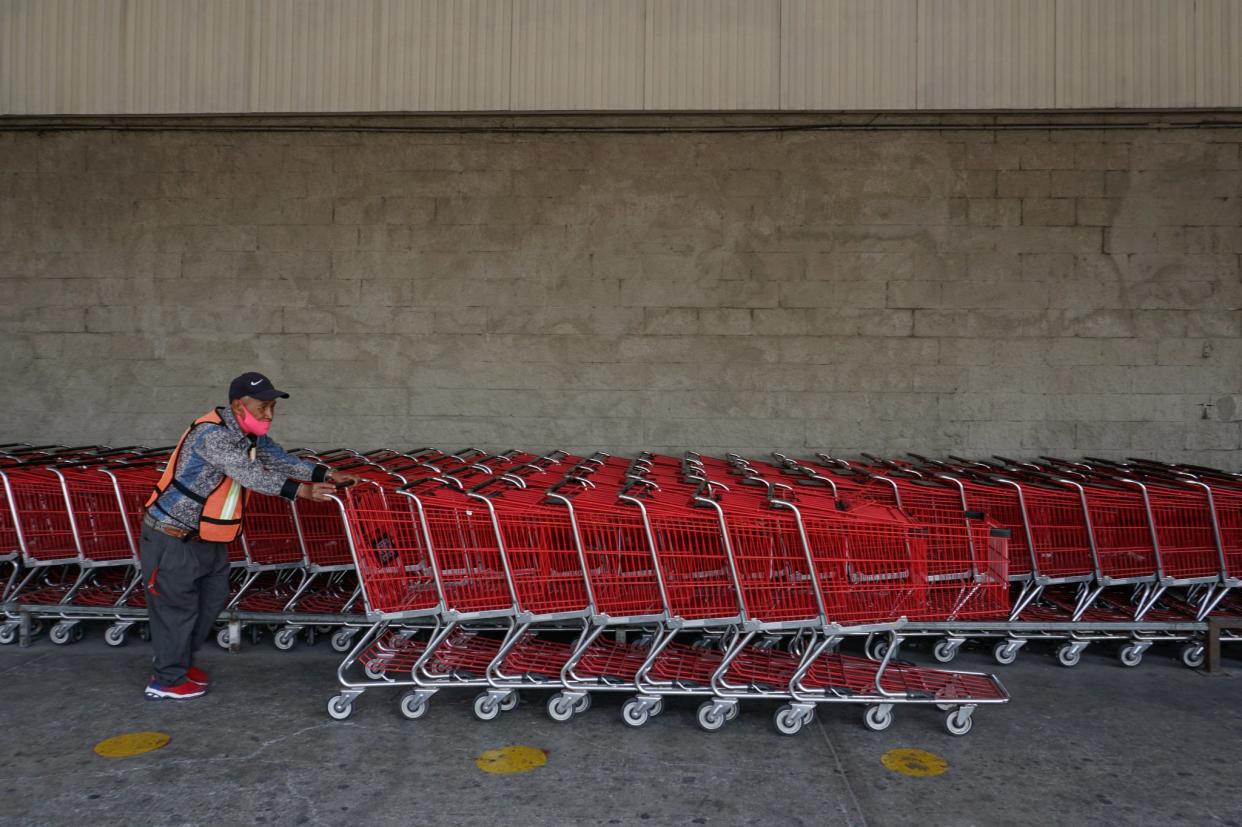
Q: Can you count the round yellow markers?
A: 3